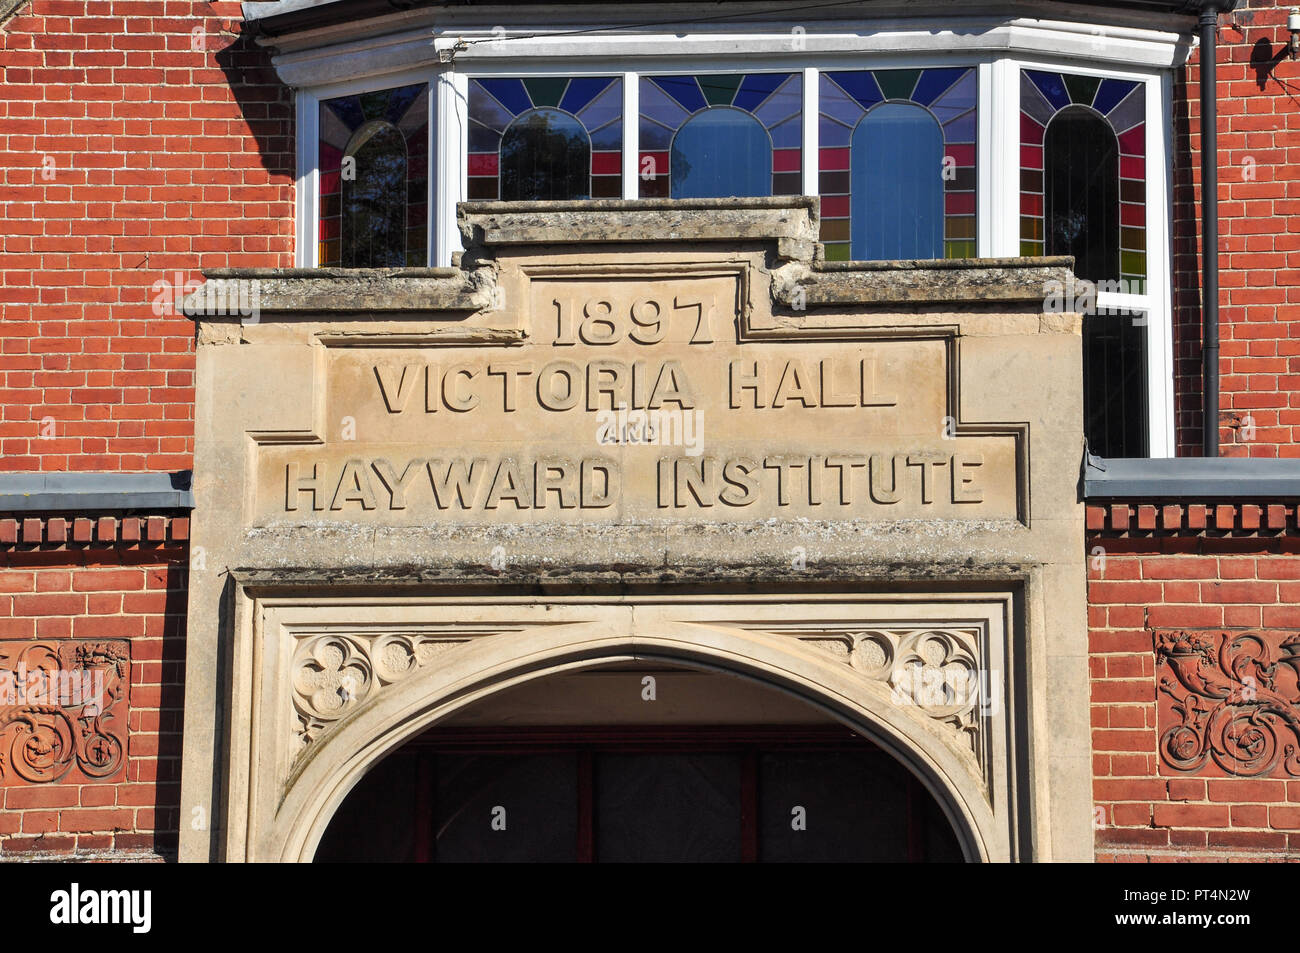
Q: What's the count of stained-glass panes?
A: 5